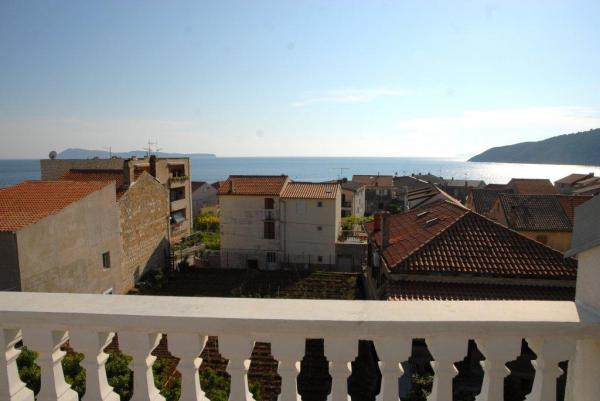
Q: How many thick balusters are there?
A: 12